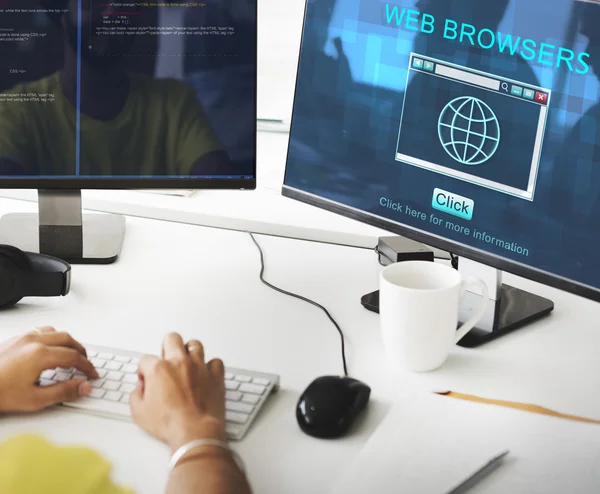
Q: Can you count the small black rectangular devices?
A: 1